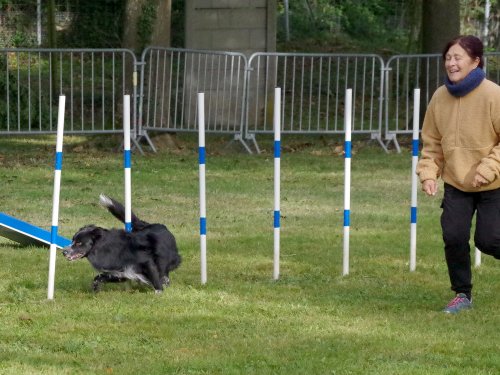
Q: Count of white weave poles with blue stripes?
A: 6